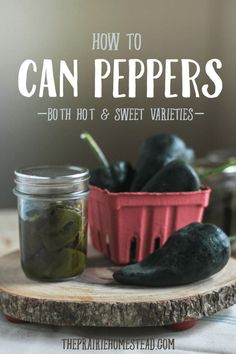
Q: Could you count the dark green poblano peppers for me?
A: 4